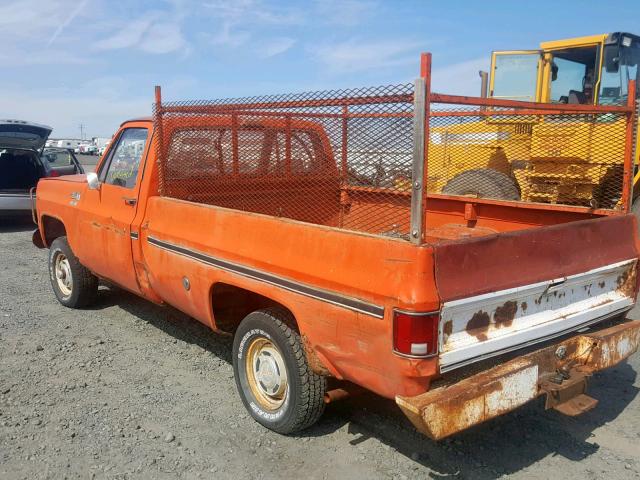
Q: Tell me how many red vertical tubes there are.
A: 6